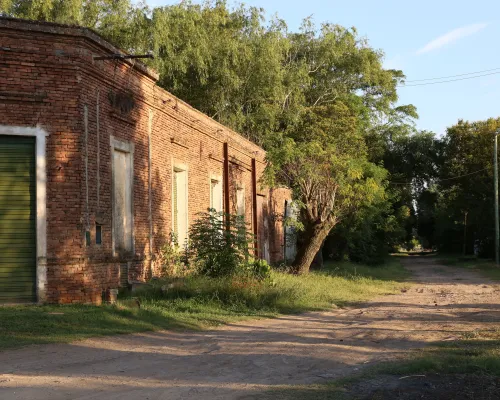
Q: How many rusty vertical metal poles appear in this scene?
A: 2